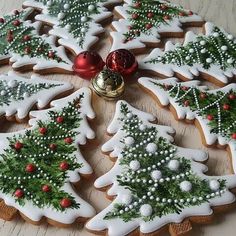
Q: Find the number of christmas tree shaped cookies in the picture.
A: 8